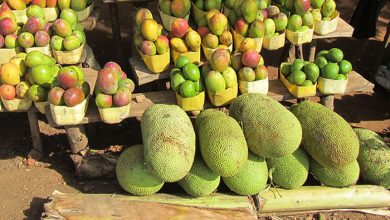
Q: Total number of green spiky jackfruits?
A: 10